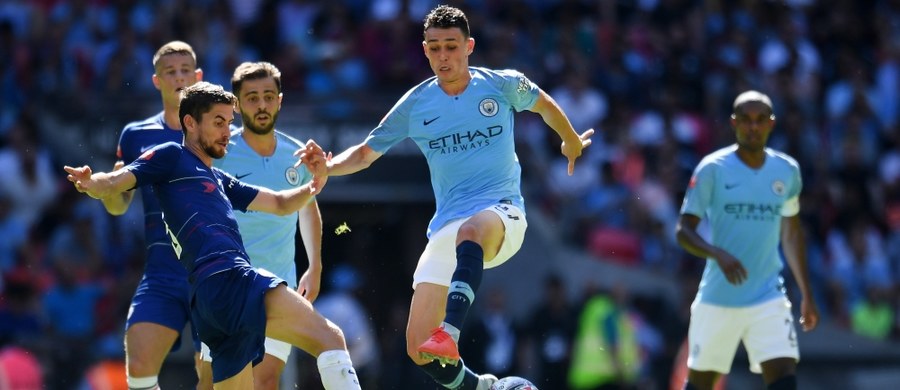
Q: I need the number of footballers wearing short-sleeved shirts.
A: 5